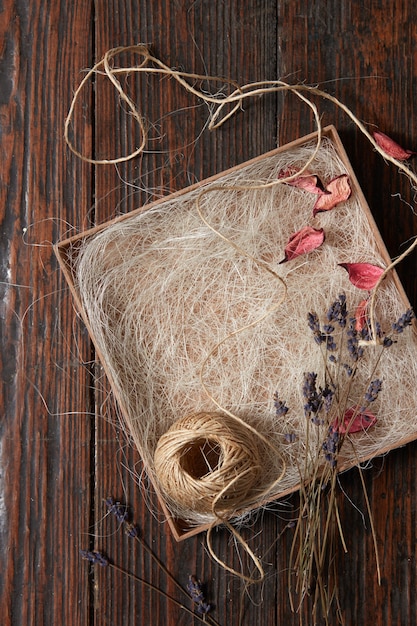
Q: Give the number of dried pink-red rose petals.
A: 7